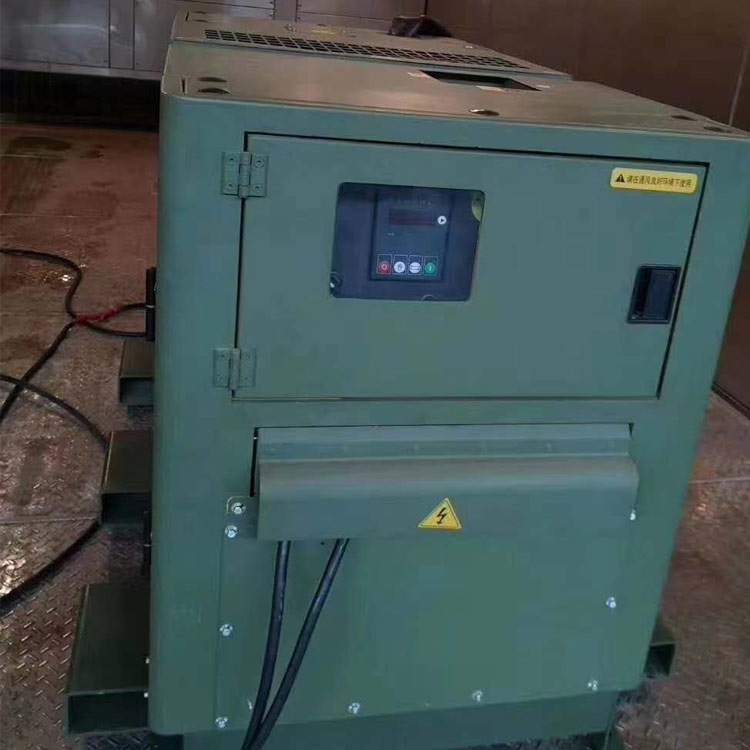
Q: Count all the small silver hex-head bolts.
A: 9